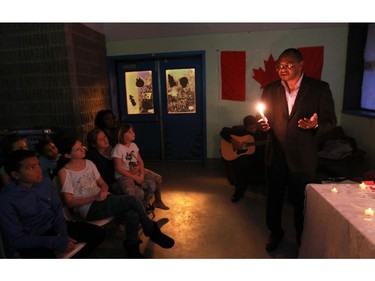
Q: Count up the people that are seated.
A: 8